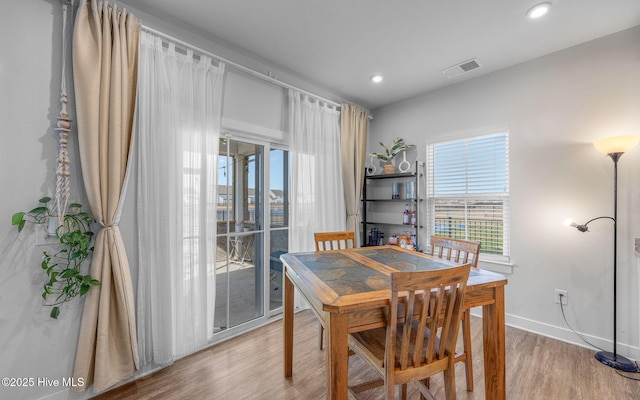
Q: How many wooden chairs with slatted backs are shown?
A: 3